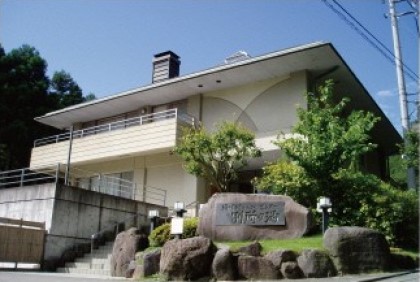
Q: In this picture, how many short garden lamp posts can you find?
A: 3